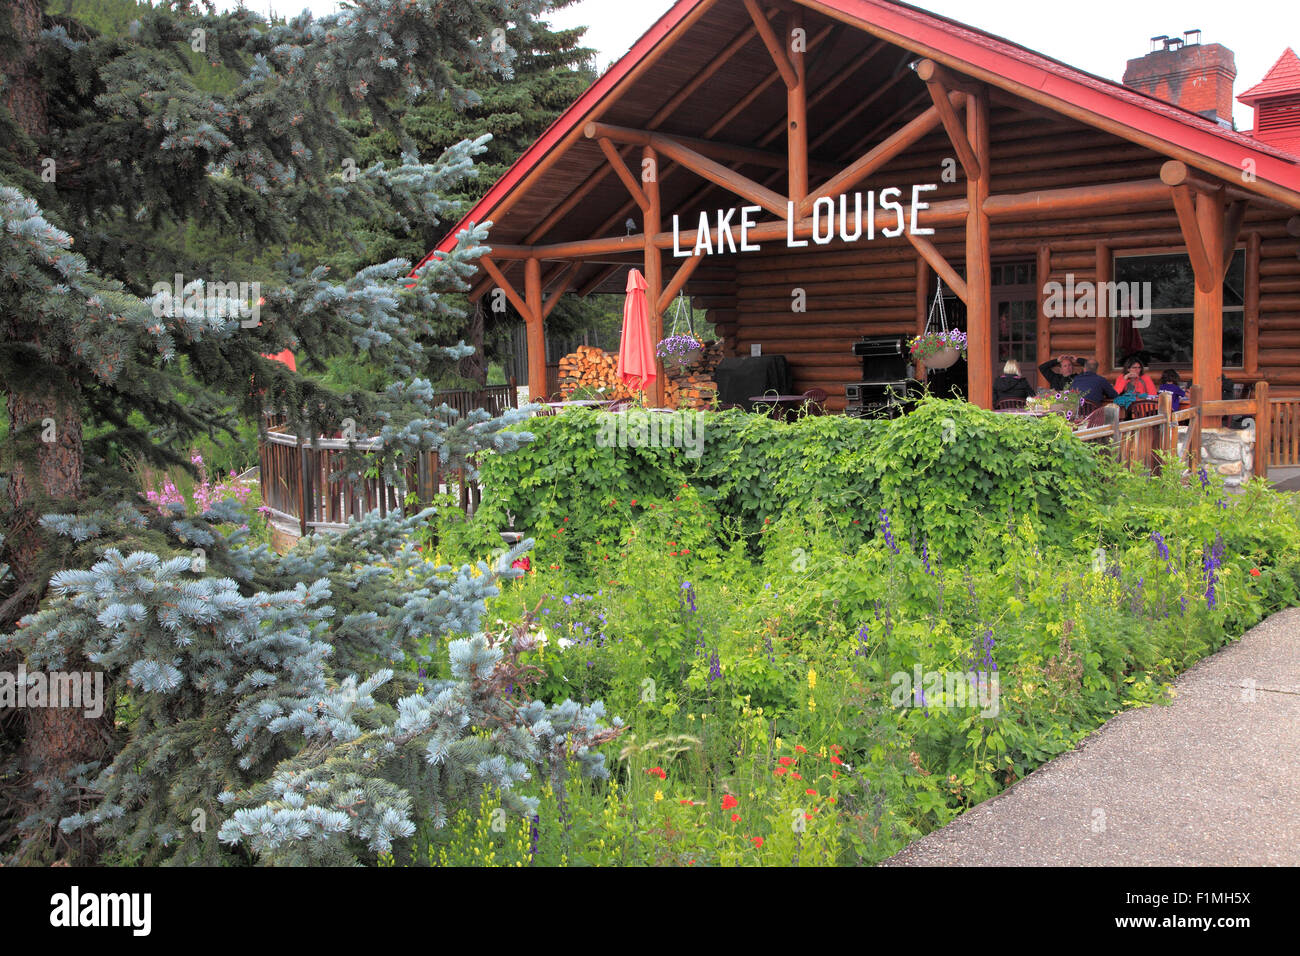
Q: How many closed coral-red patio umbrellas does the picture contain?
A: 1